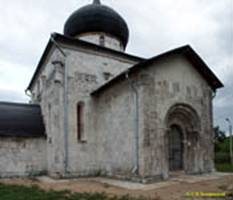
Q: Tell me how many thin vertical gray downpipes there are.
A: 2